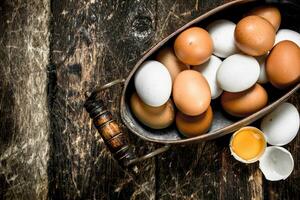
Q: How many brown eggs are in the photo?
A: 9